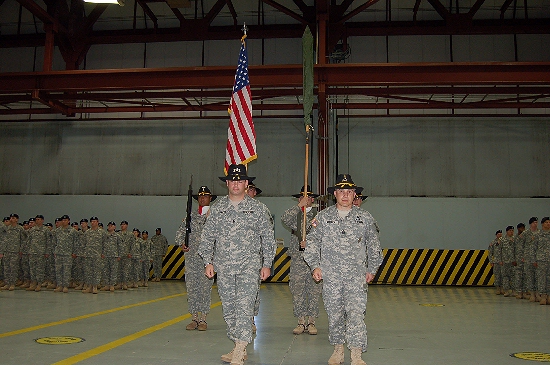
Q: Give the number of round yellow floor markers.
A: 3